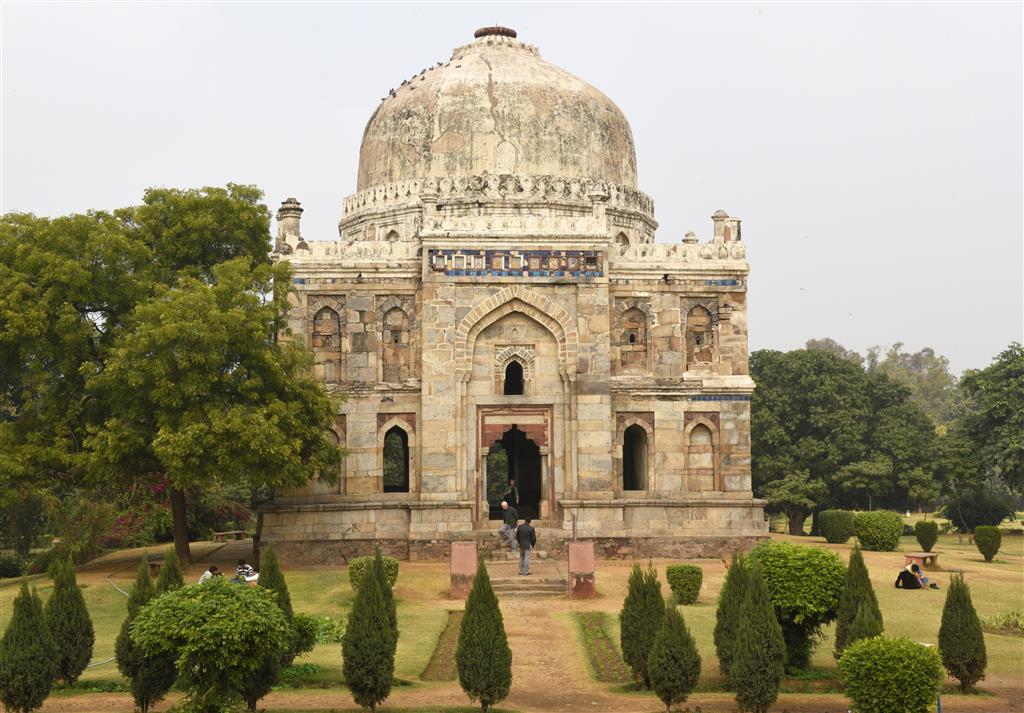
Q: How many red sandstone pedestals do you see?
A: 2